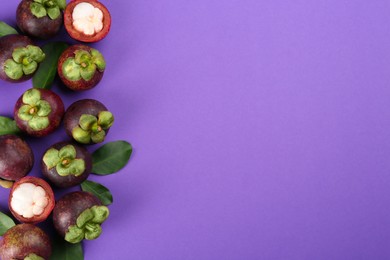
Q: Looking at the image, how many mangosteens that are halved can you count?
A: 2